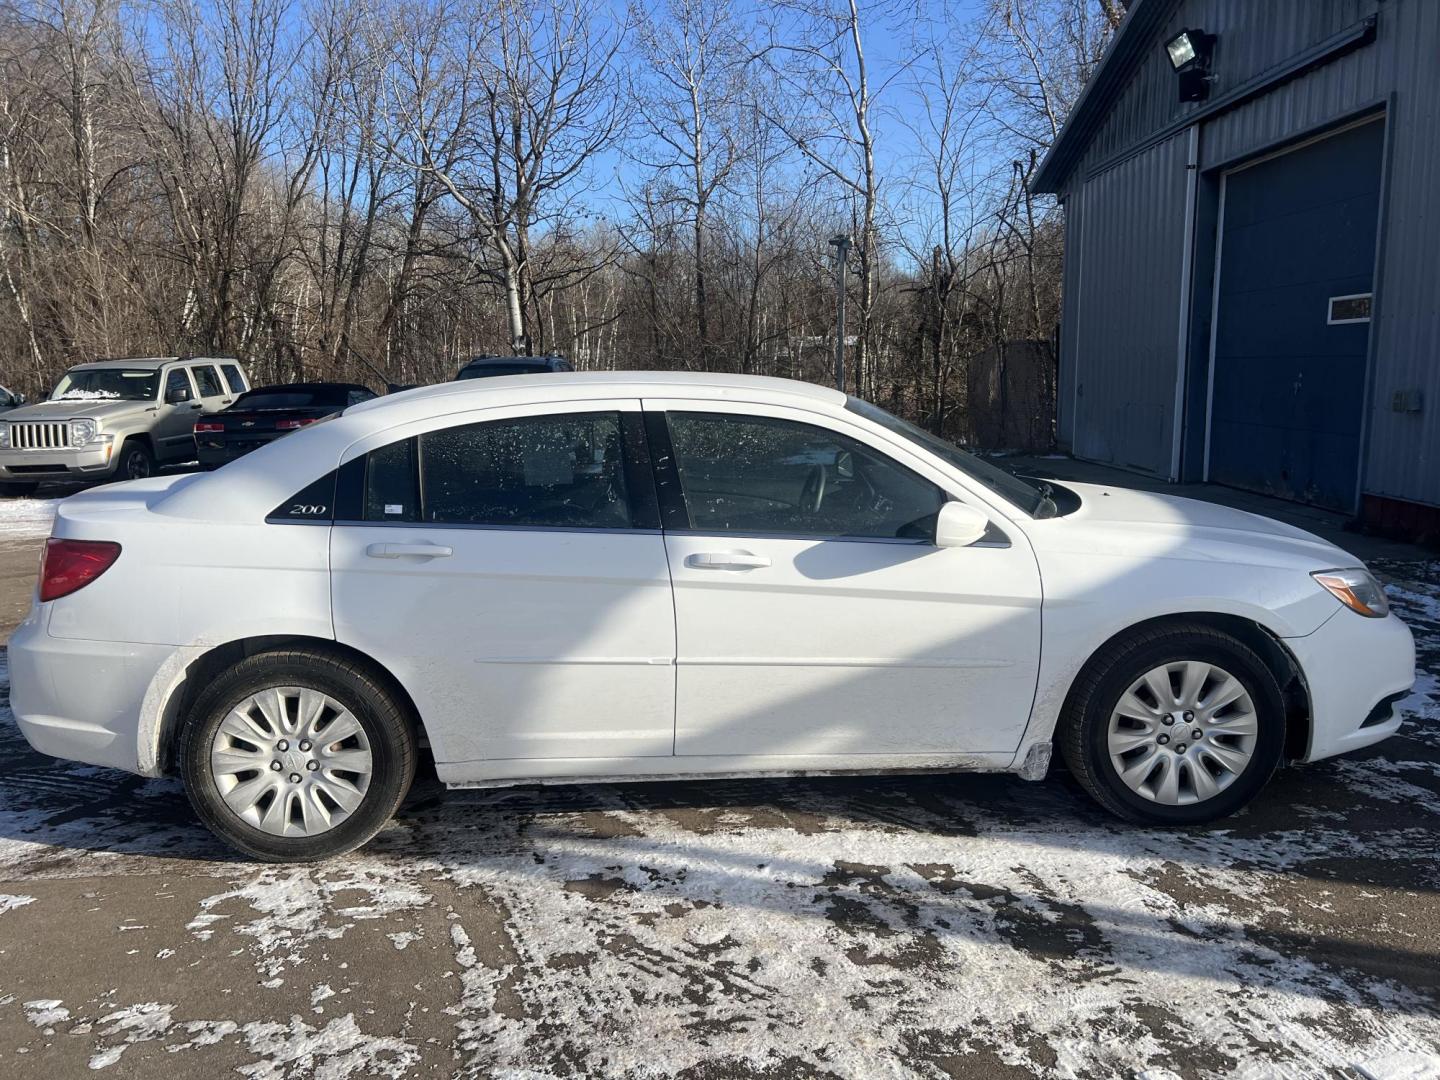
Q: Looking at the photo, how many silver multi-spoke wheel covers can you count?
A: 2